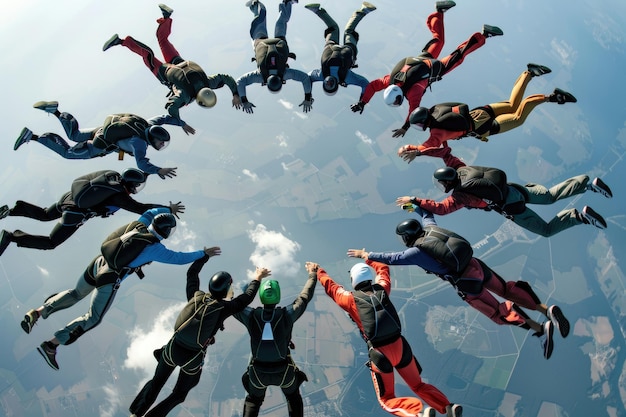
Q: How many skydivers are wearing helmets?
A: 13